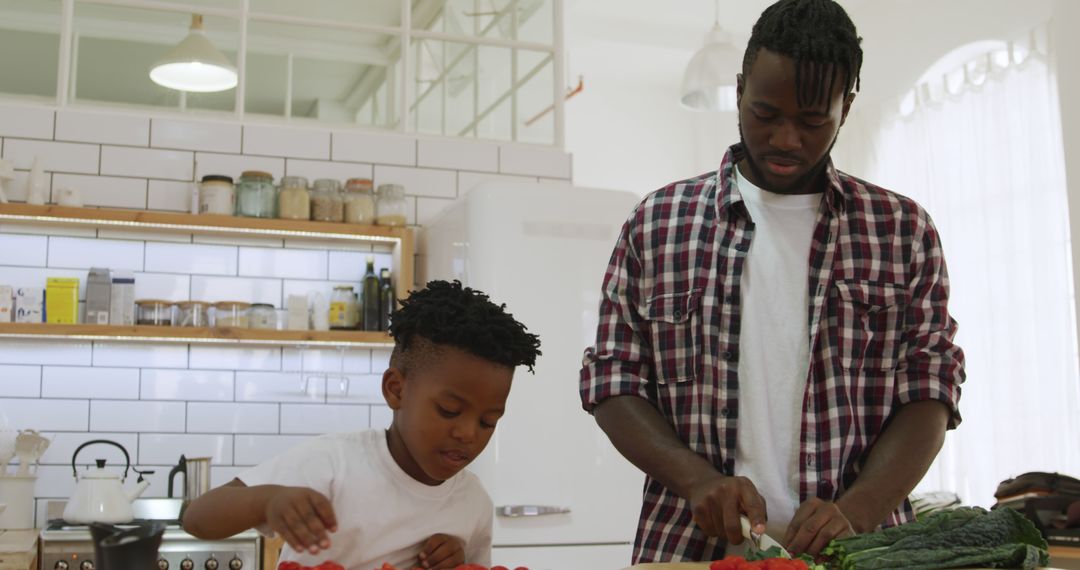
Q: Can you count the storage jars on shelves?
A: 11